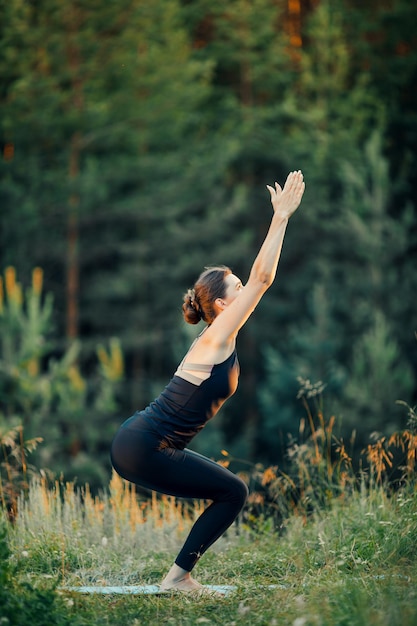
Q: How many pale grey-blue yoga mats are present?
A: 1